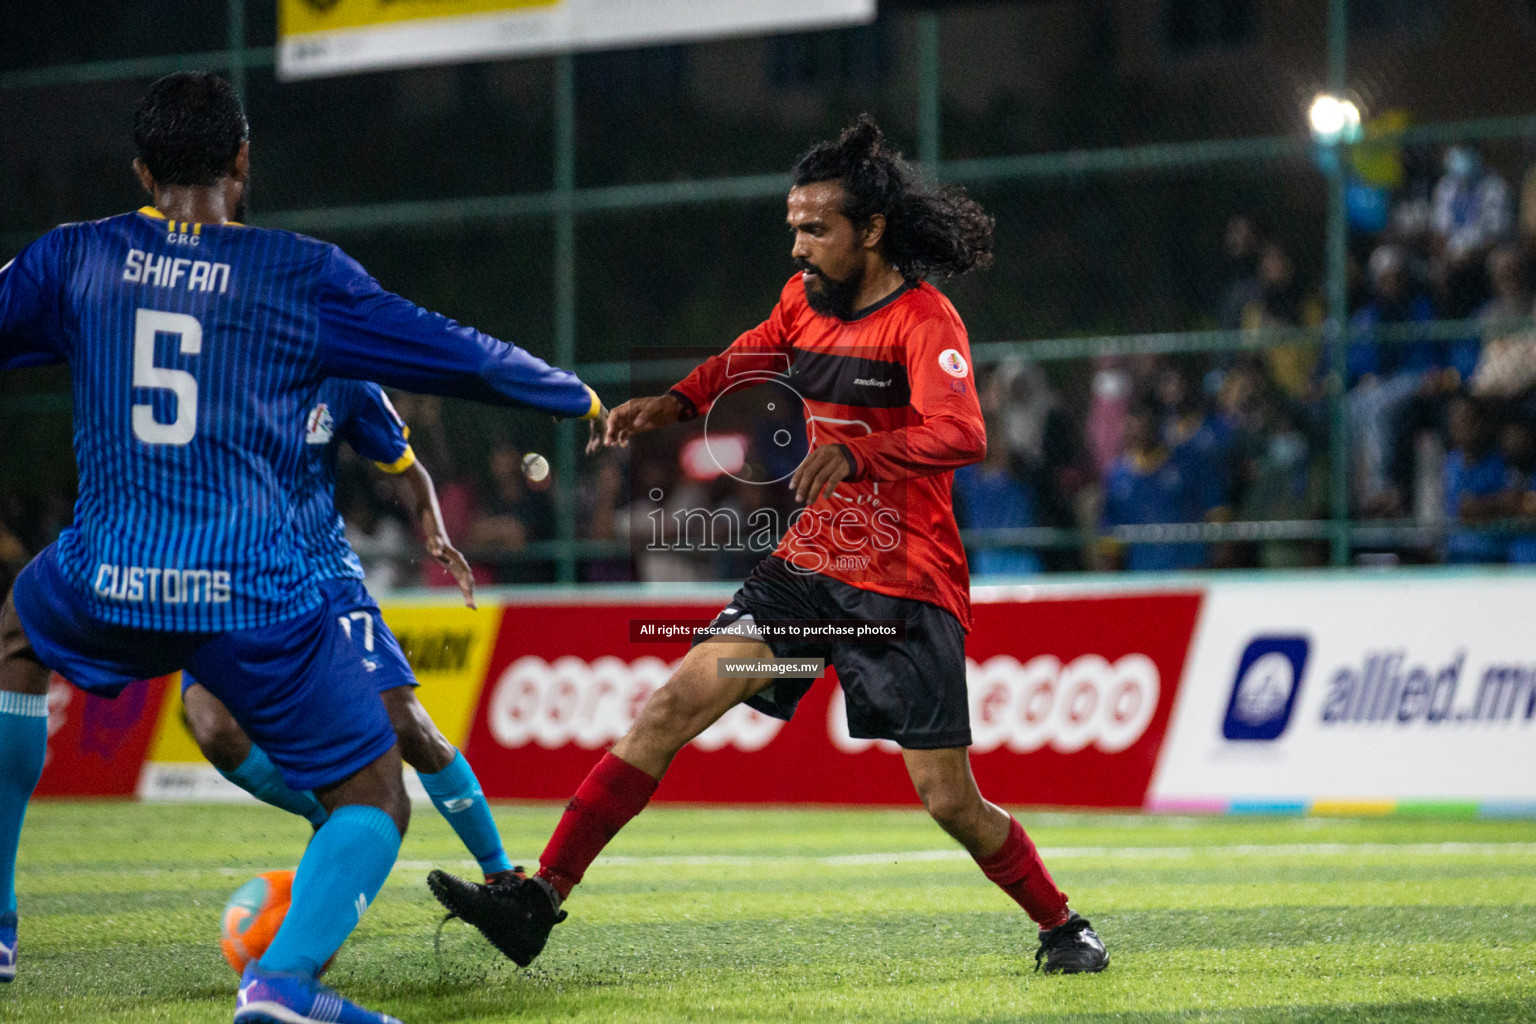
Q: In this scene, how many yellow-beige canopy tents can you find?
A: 0